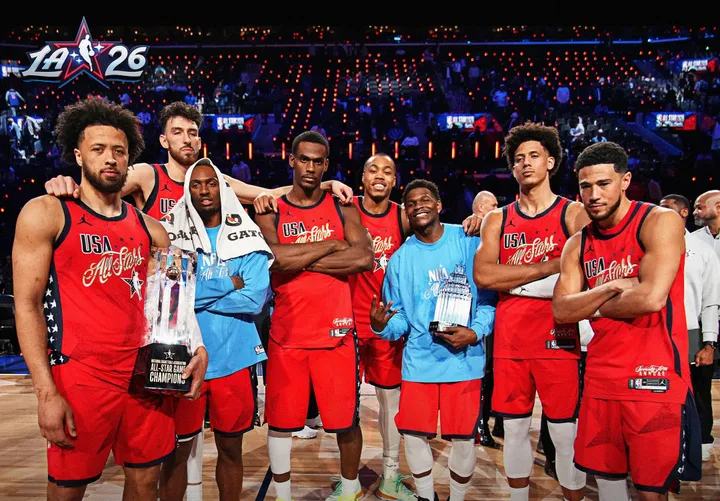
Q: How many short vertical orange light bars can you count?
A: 11